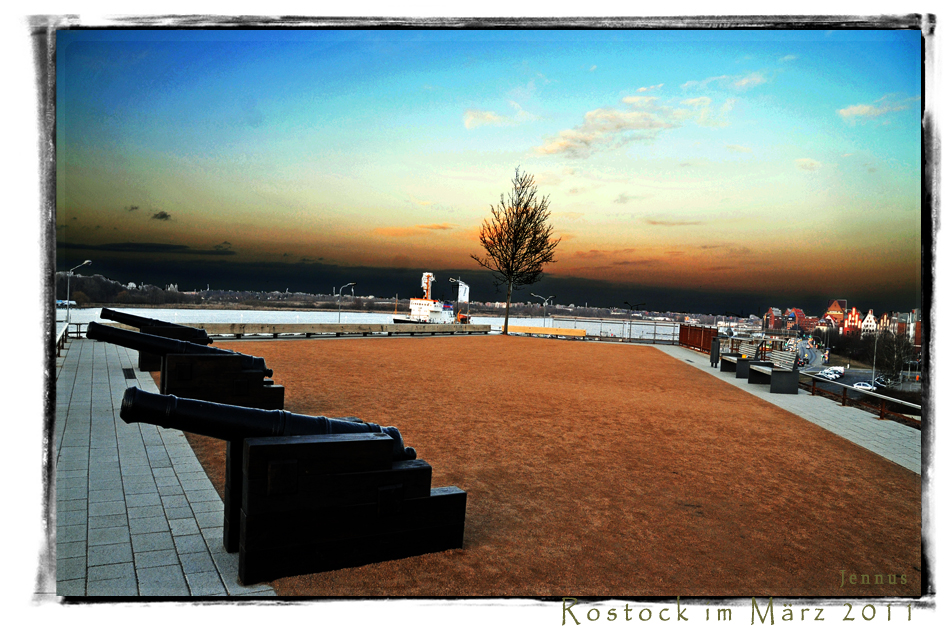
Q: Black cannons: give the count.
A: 3